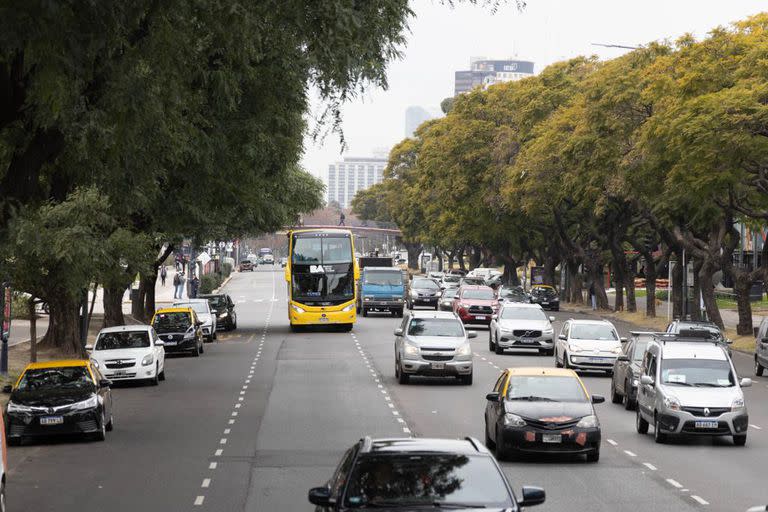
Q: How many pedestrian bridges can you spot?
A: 1